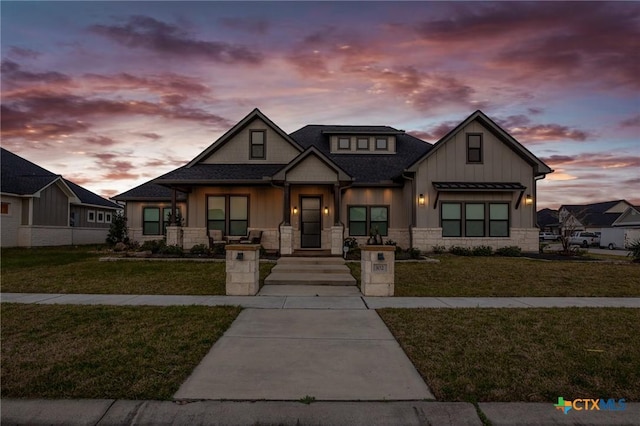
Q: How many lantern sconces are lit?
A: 4